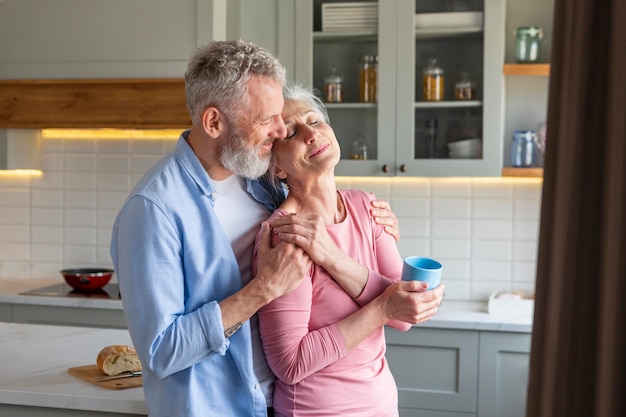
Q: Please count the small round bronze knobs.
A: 2